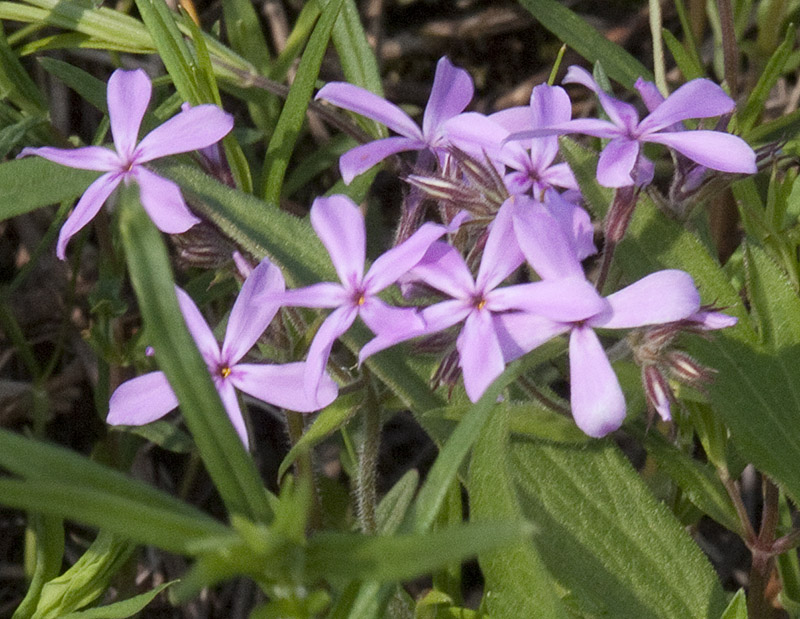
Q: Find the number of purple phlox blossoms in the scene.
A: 8